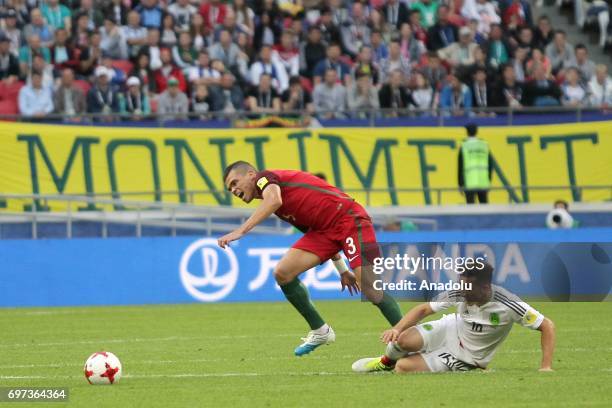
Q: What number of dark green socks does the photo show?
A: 2